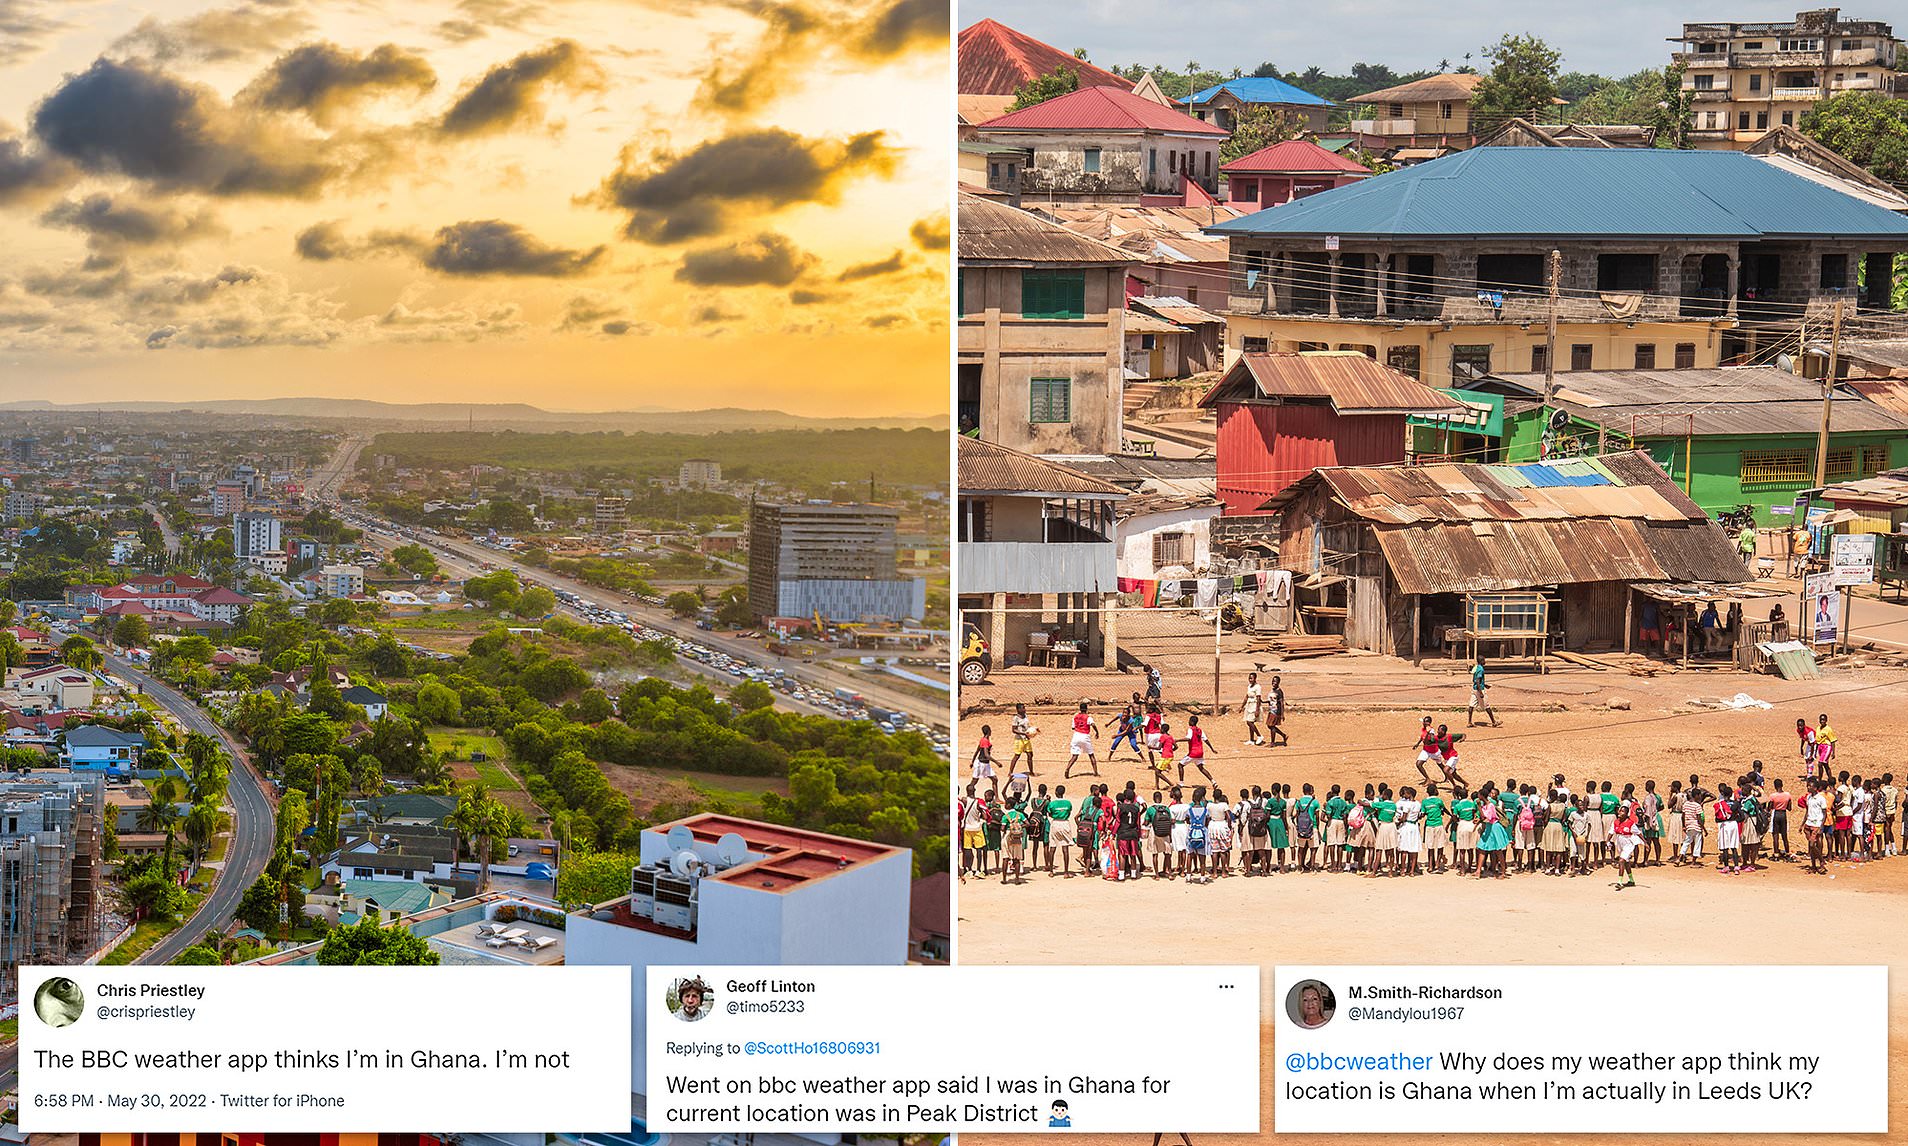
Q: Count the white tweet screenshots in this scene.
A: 3